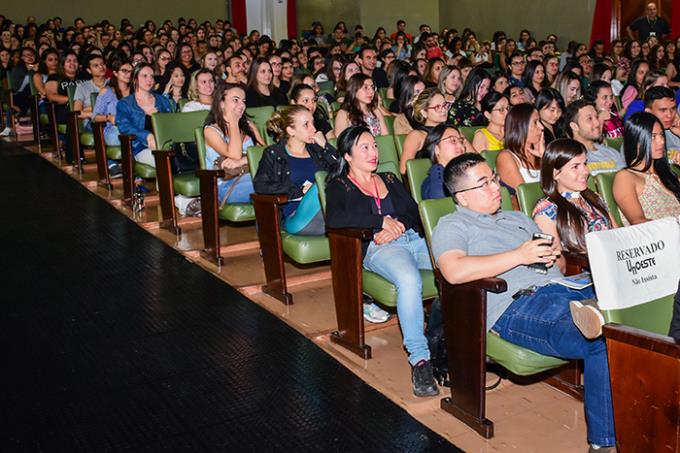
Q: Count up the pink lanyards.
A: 1